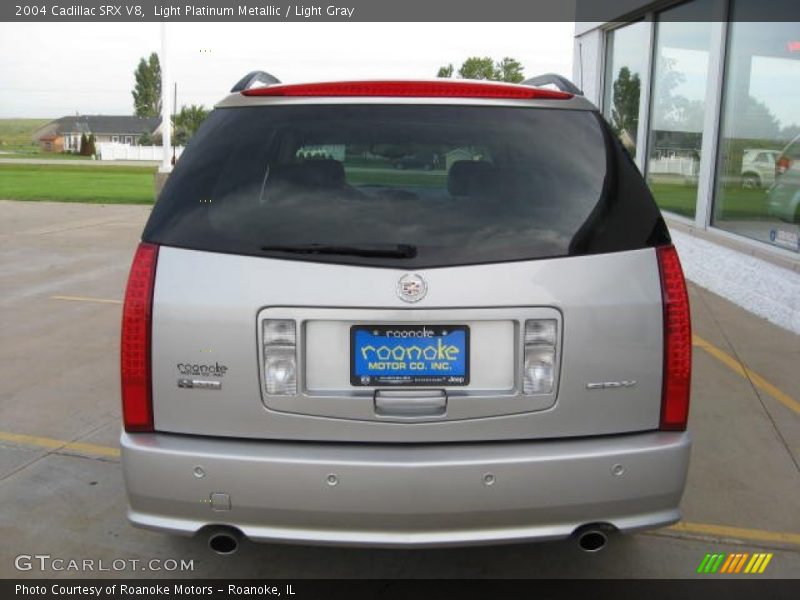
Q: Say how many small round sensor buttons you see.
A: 4